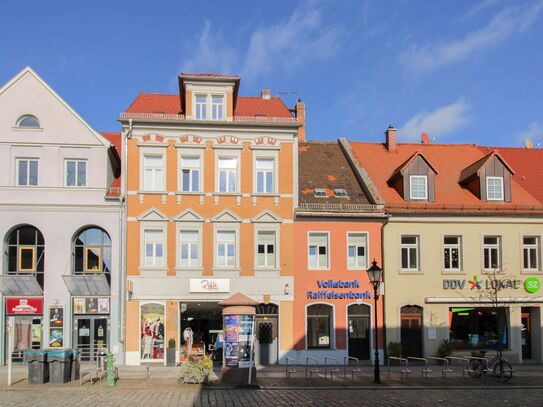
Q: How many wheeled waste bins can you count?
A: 3